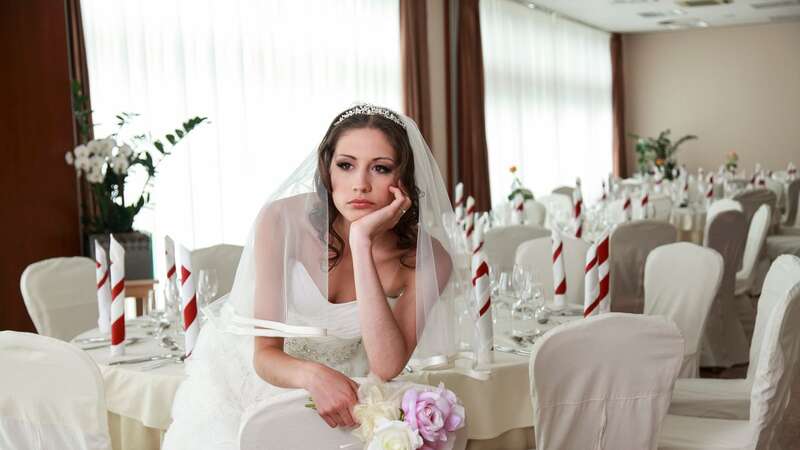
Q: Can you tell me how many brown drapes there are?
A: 4